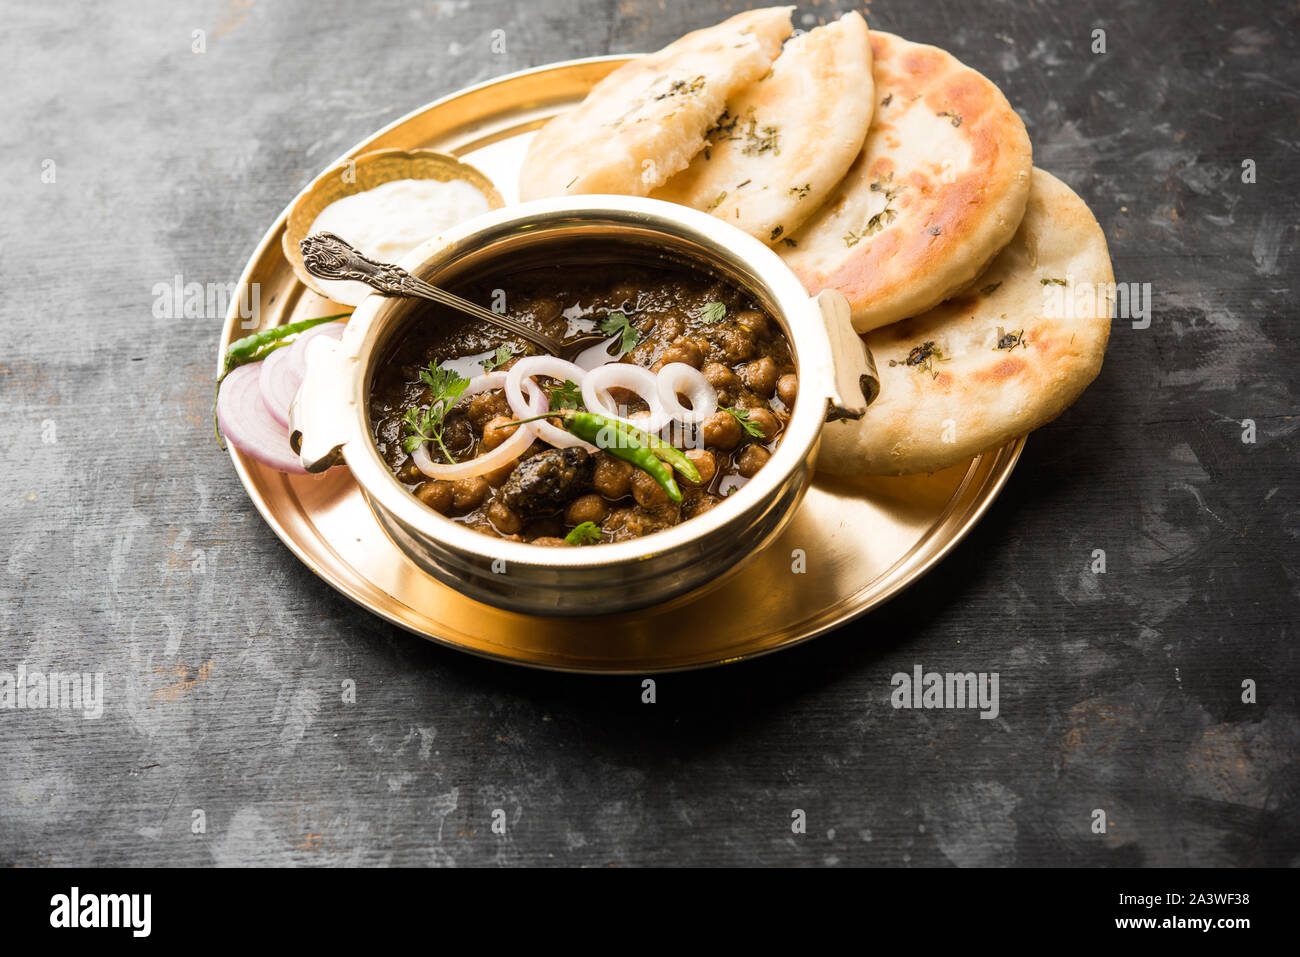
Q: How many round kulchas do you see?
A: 2